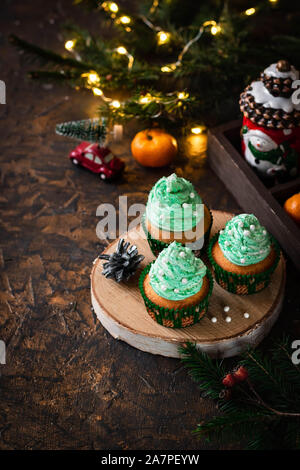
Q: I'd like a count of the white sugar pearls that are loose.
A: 4